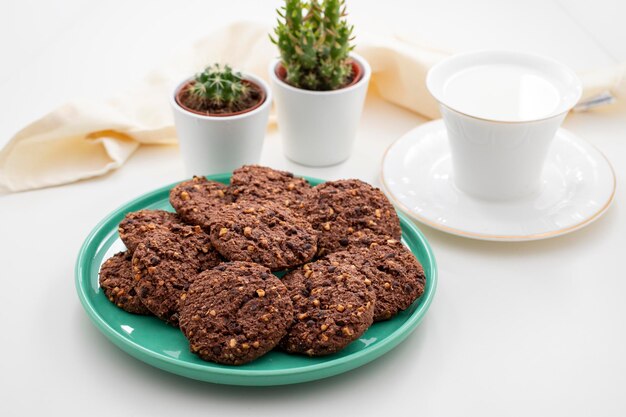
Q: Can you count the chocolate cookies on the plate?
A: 10